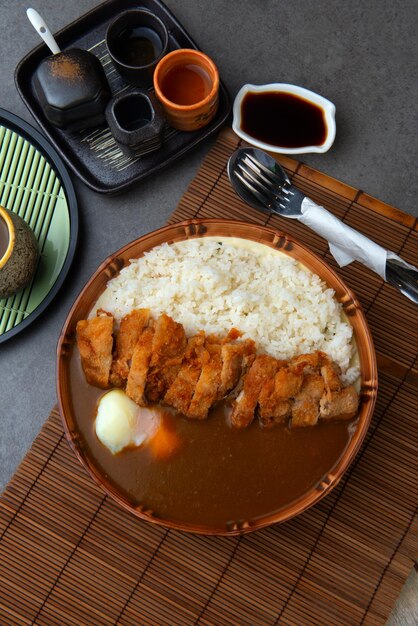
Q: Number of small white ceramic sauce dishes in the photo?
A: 1